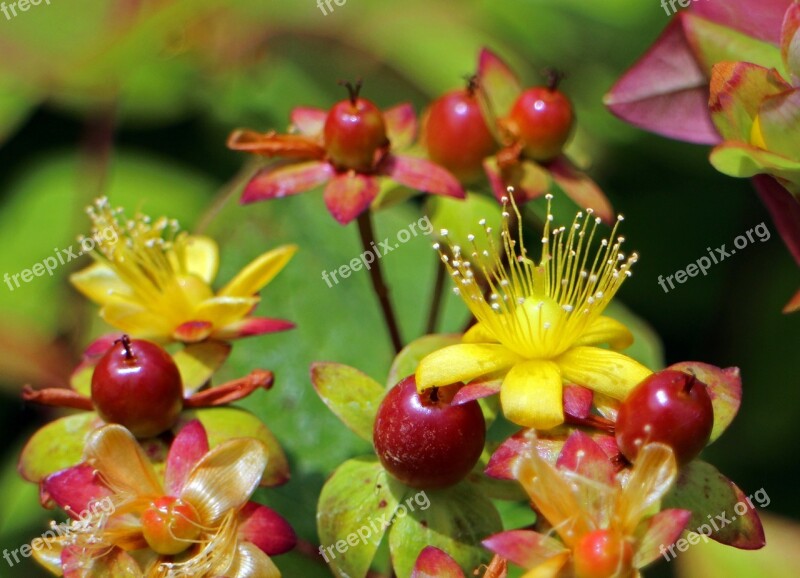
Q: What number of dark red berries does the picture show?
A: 3